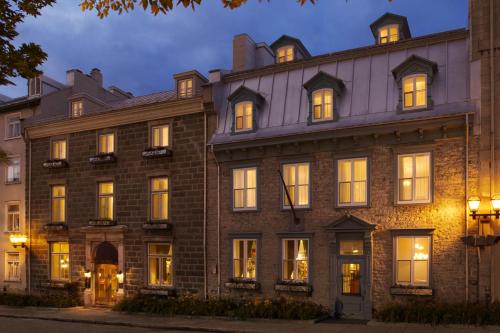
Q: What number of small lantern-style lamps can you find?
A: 6